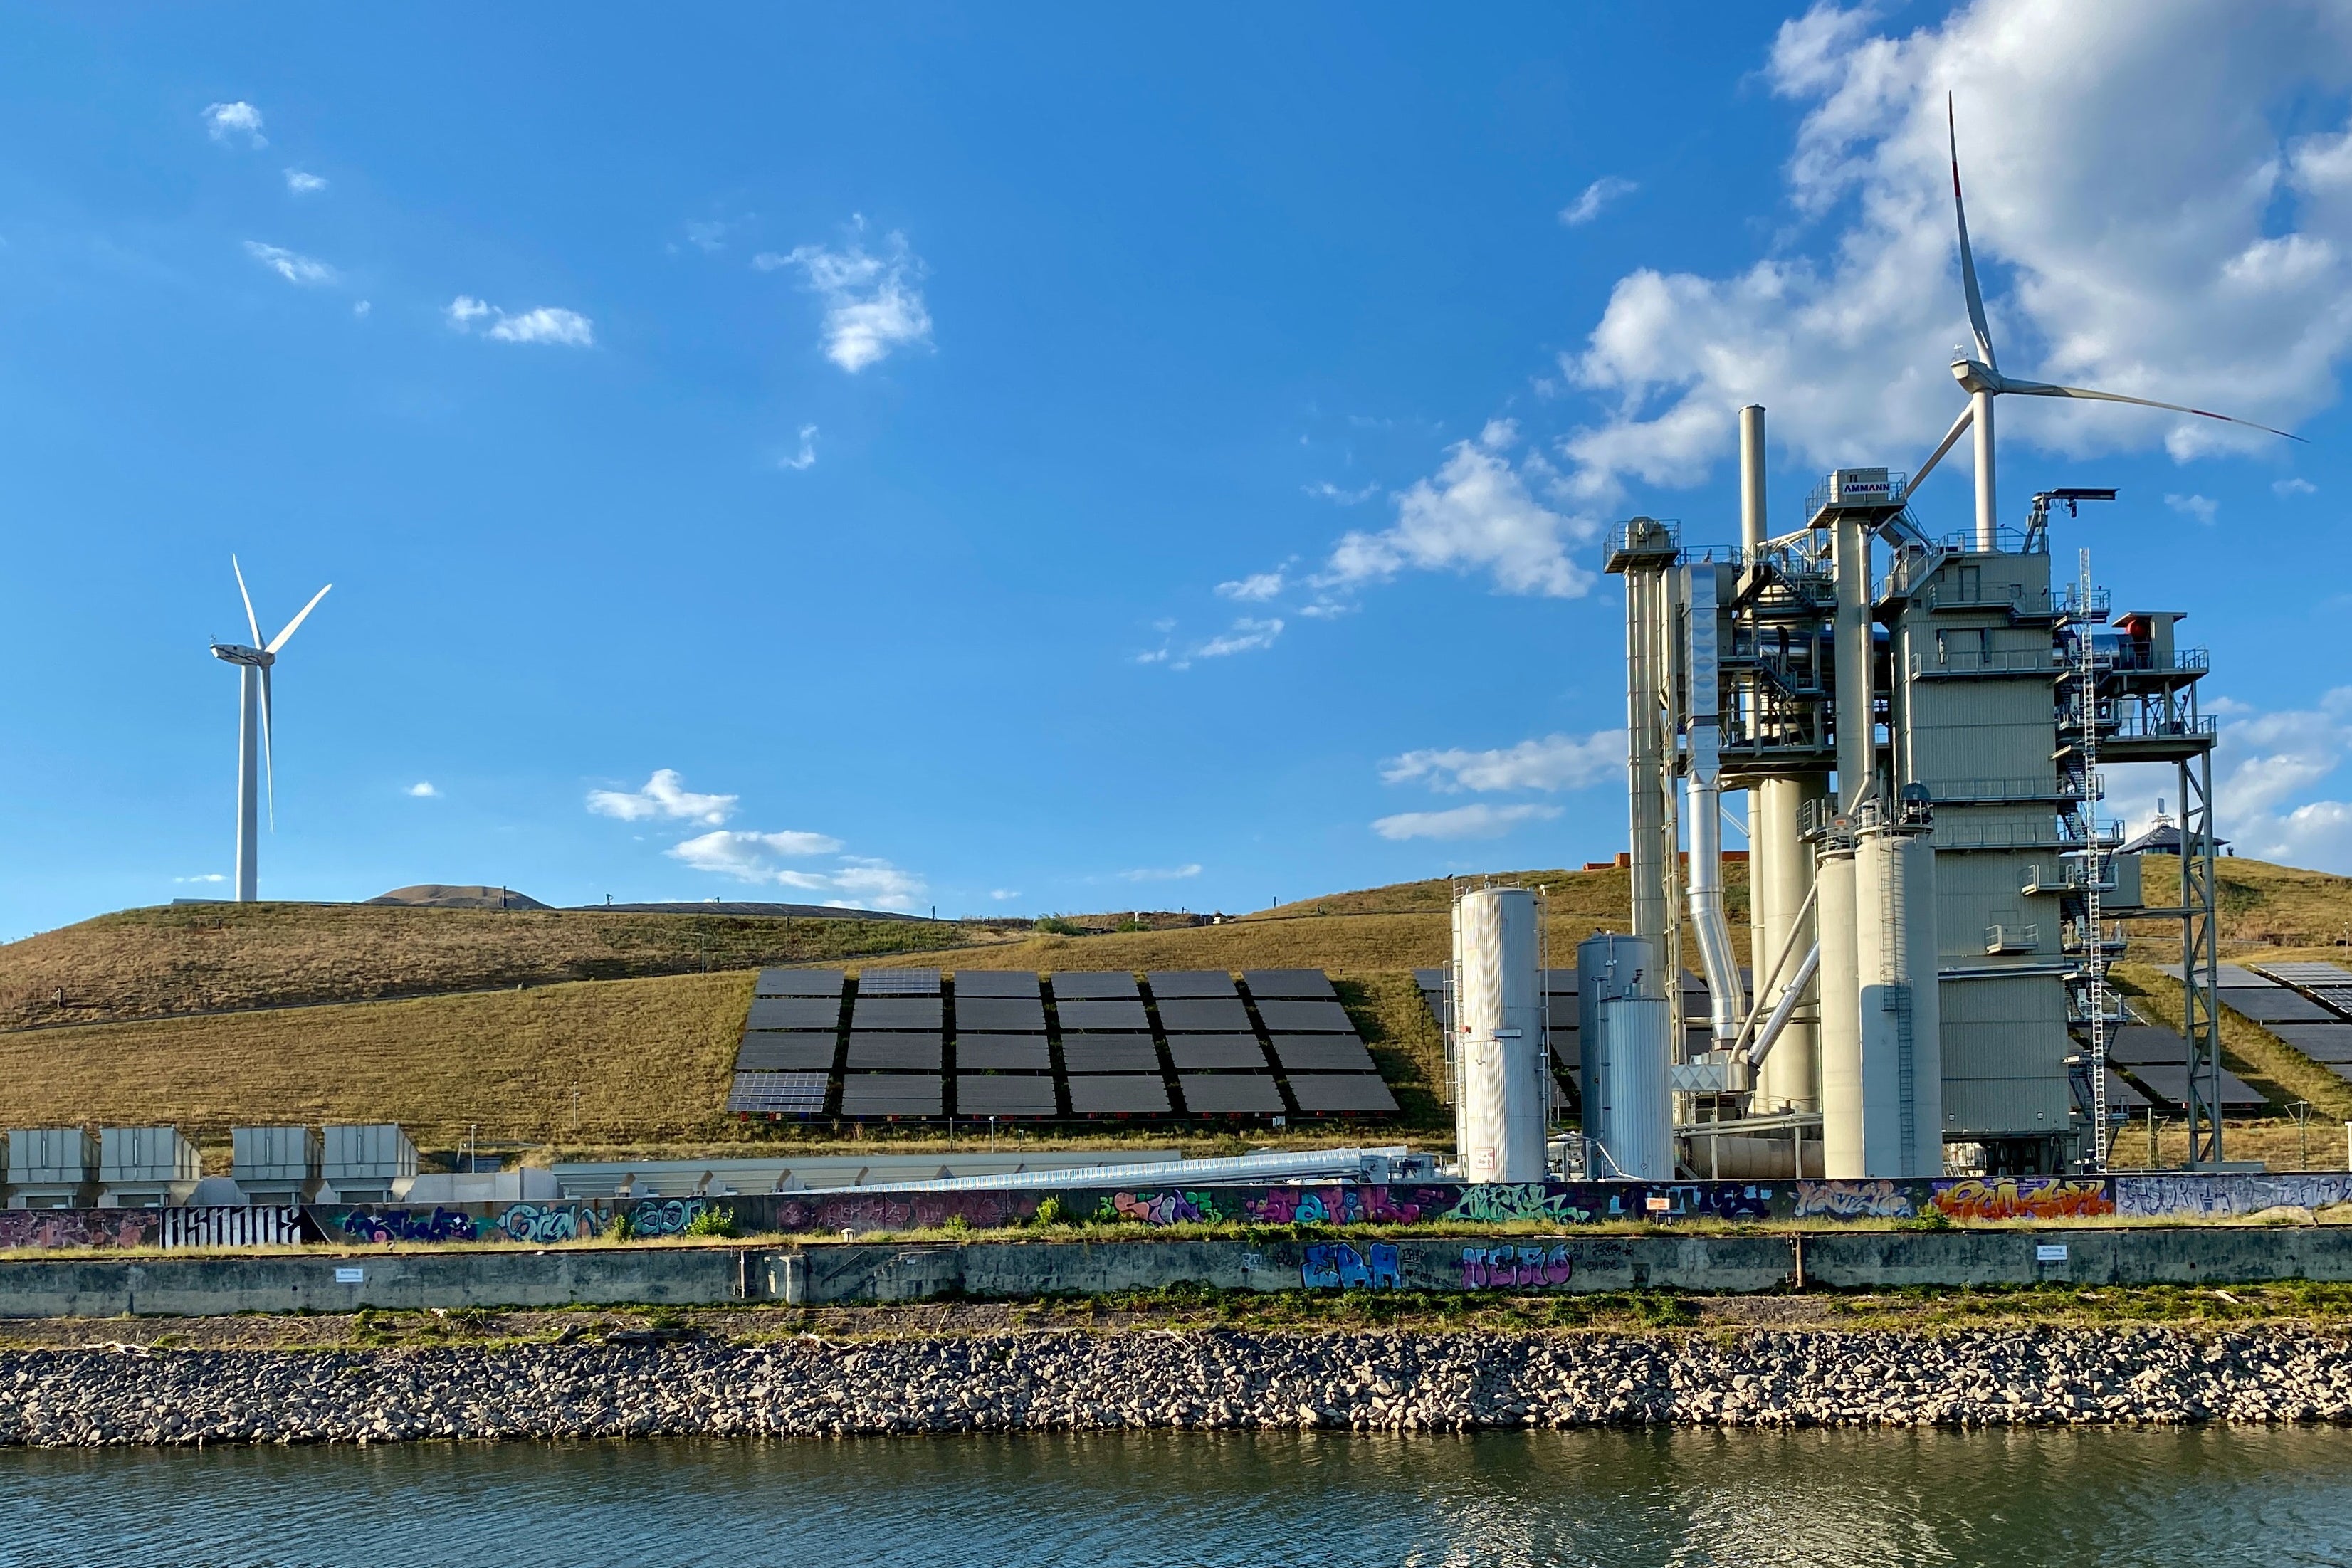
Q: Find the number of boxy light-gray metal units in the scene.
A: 4